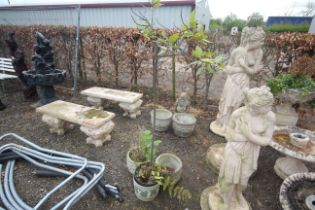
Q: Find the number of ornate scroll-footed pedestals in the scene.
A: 4